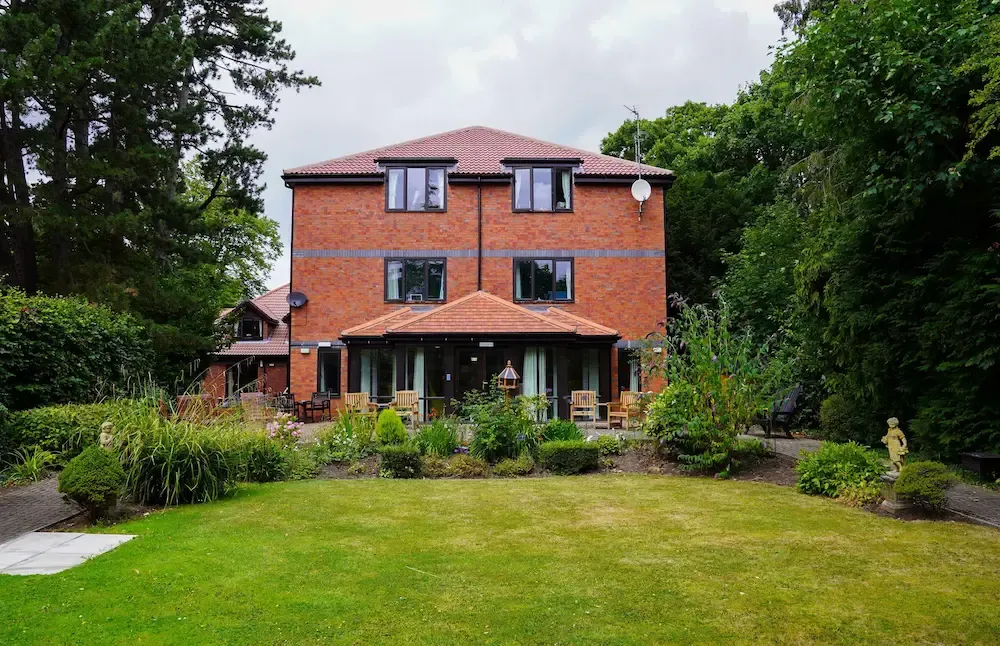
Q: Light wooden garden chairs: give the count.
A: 4